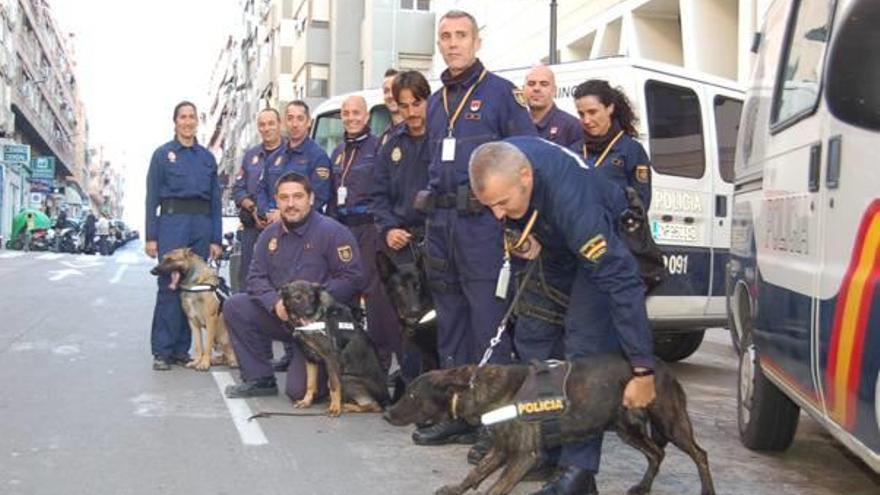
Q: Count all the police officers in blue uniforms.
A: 11